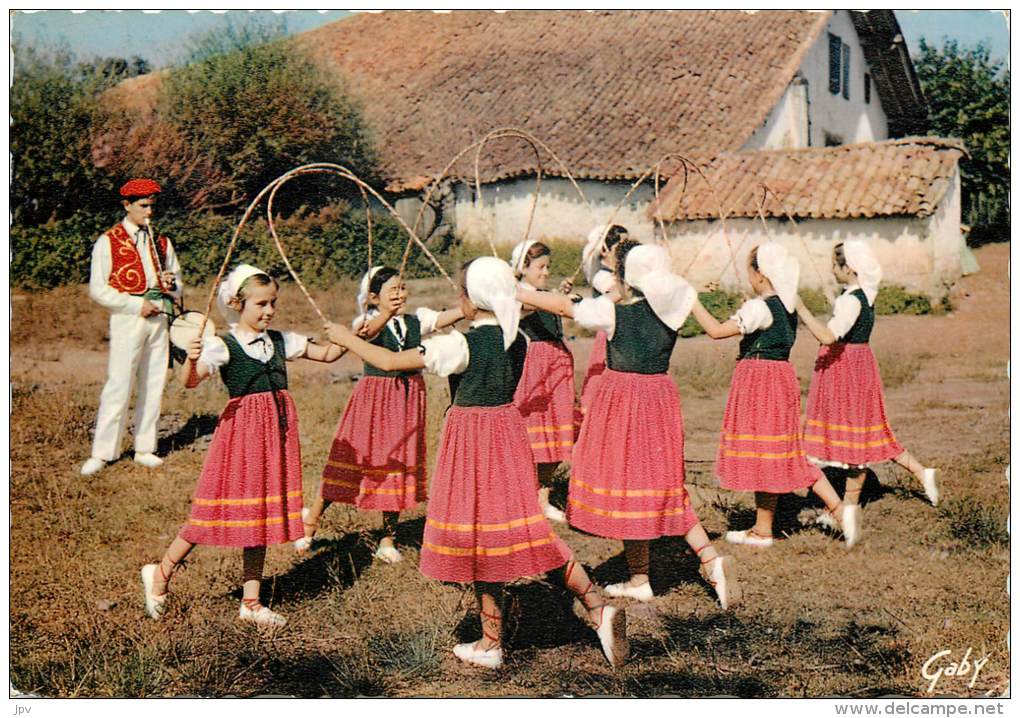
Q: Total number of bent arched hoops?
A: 8